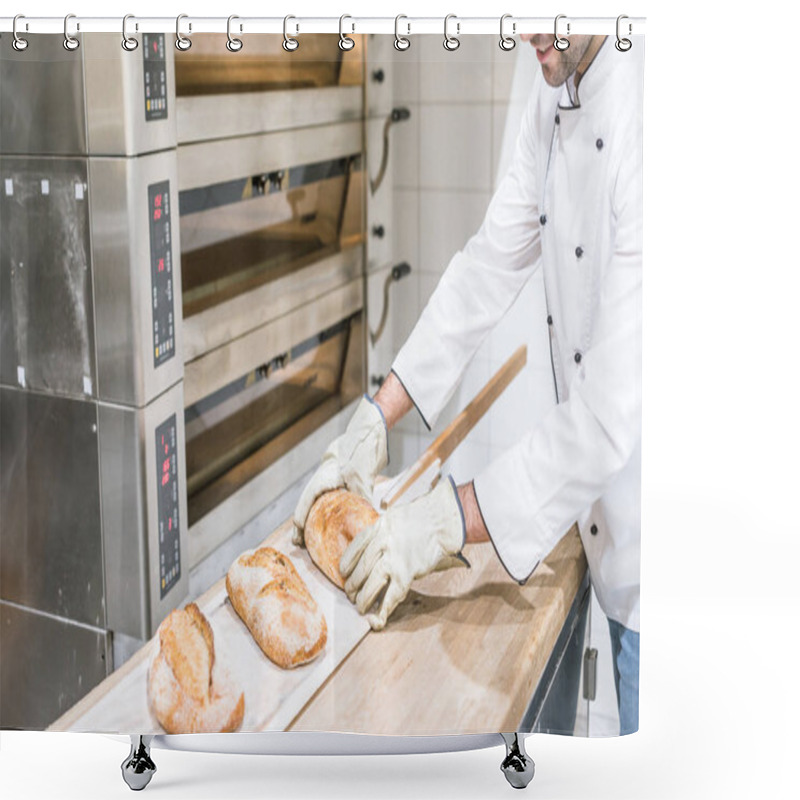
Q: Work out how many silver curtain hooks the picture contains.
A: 12